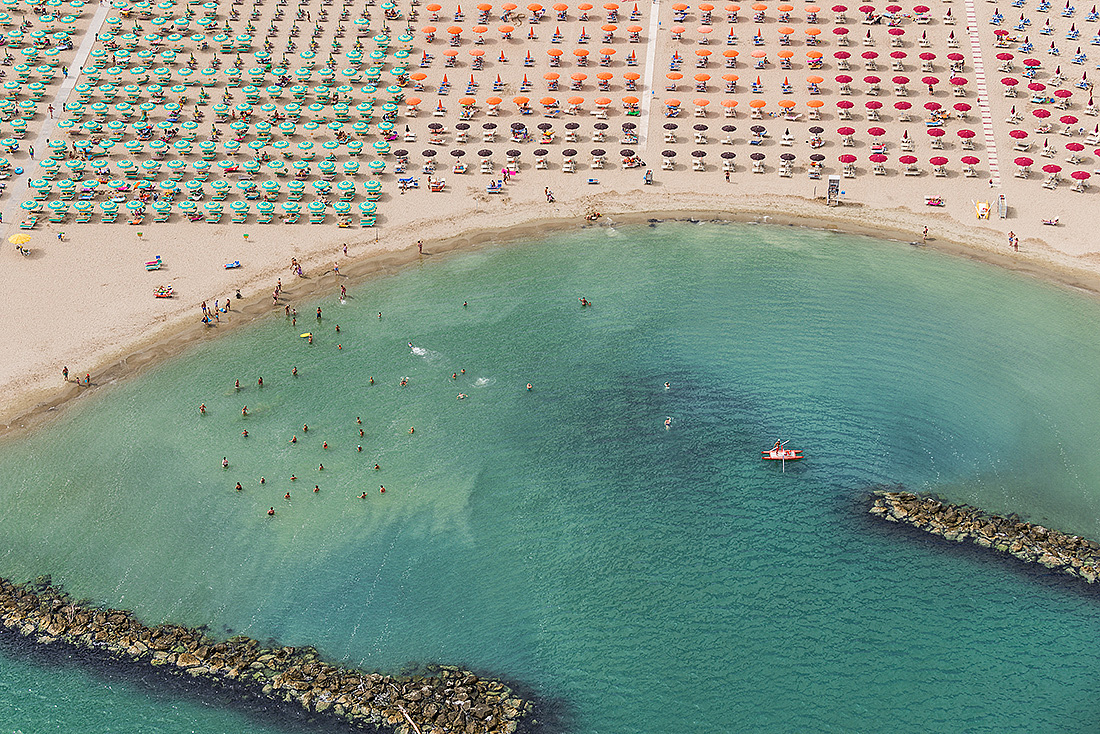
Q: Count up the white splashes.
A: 2